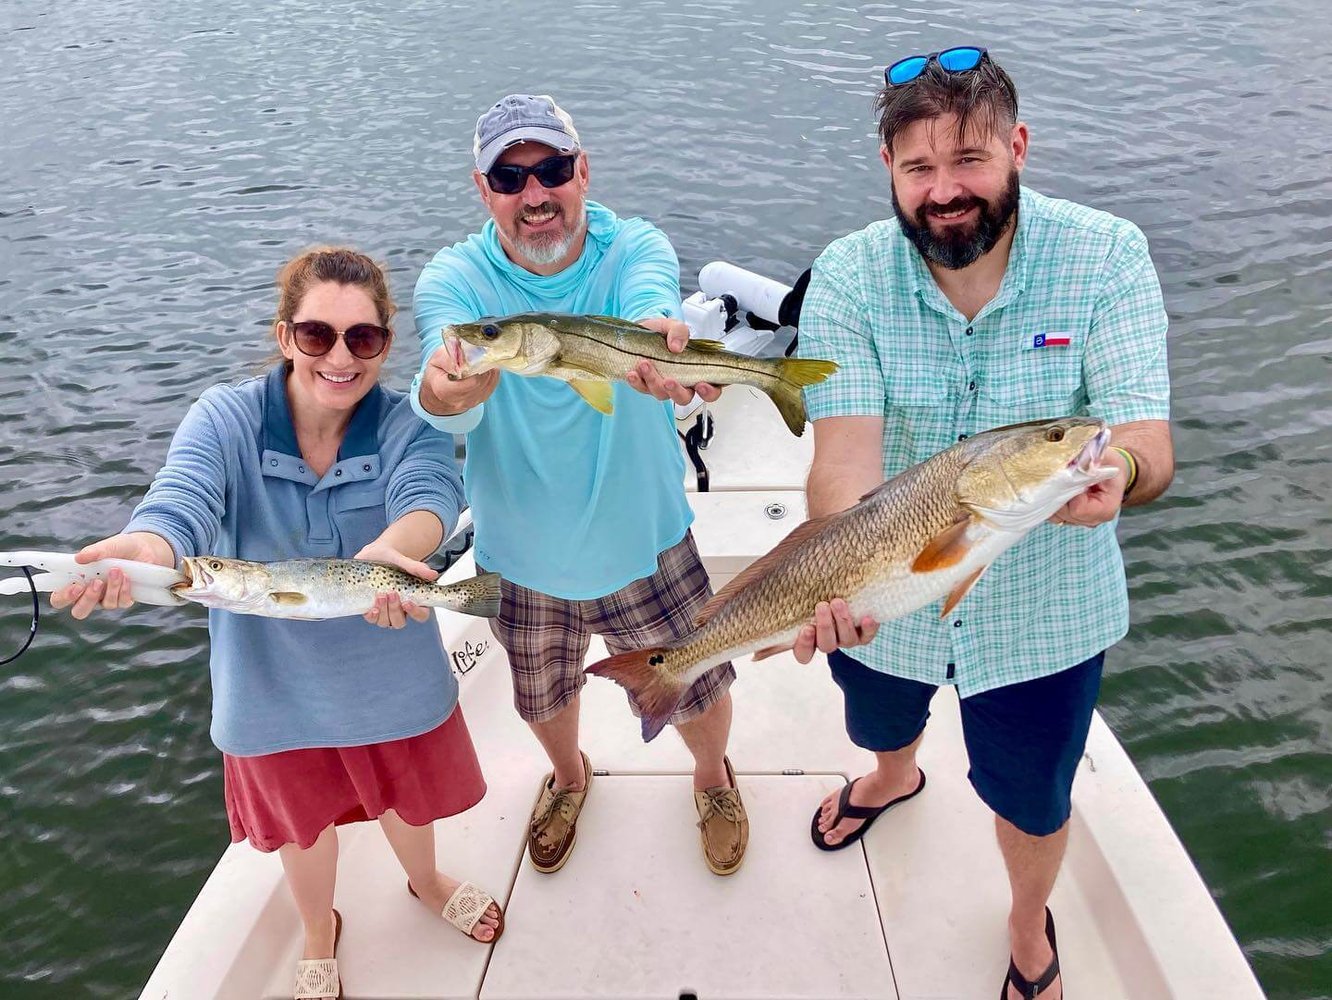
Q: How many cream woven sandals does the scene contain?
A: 2